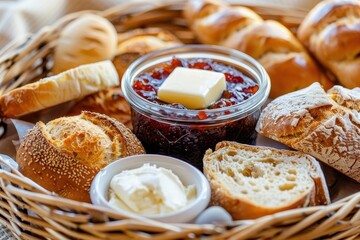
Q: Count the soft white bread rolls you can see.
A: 1